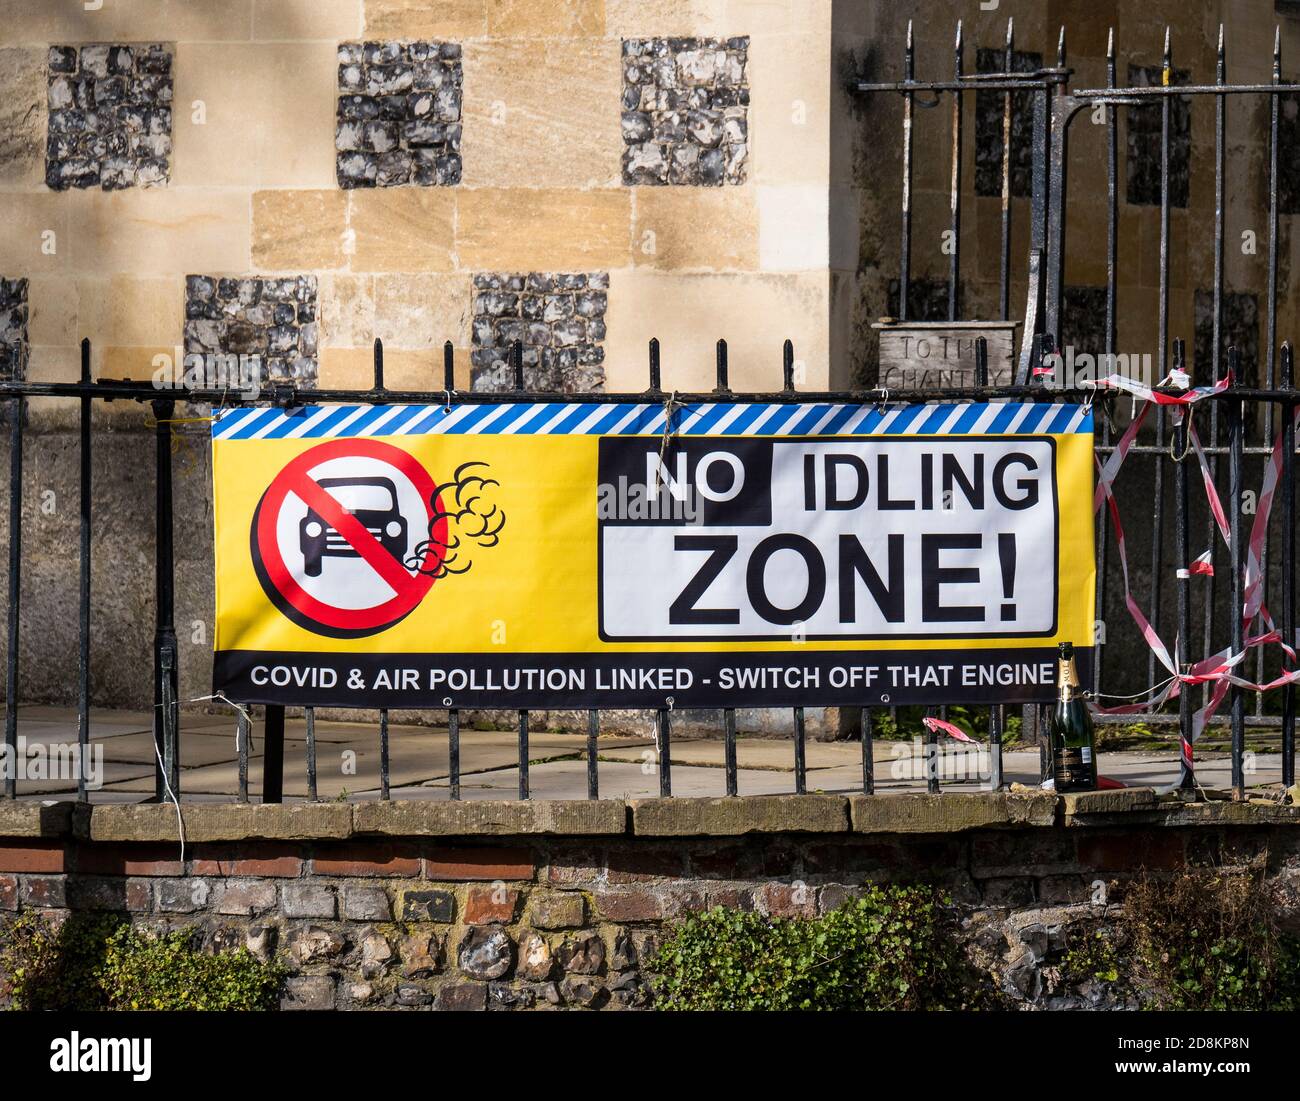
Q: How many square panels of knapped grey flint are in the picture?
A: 12